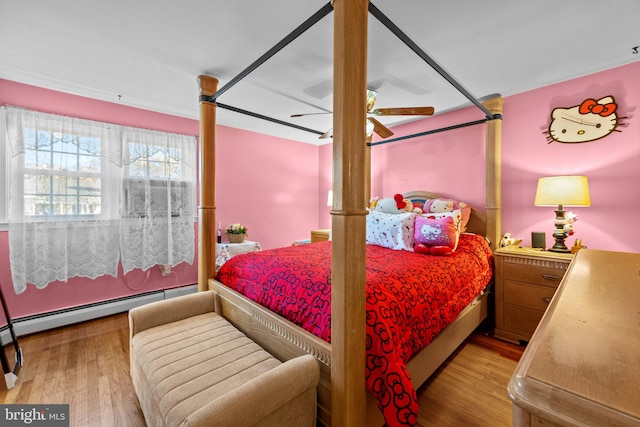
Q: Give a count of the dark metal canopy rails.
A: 4